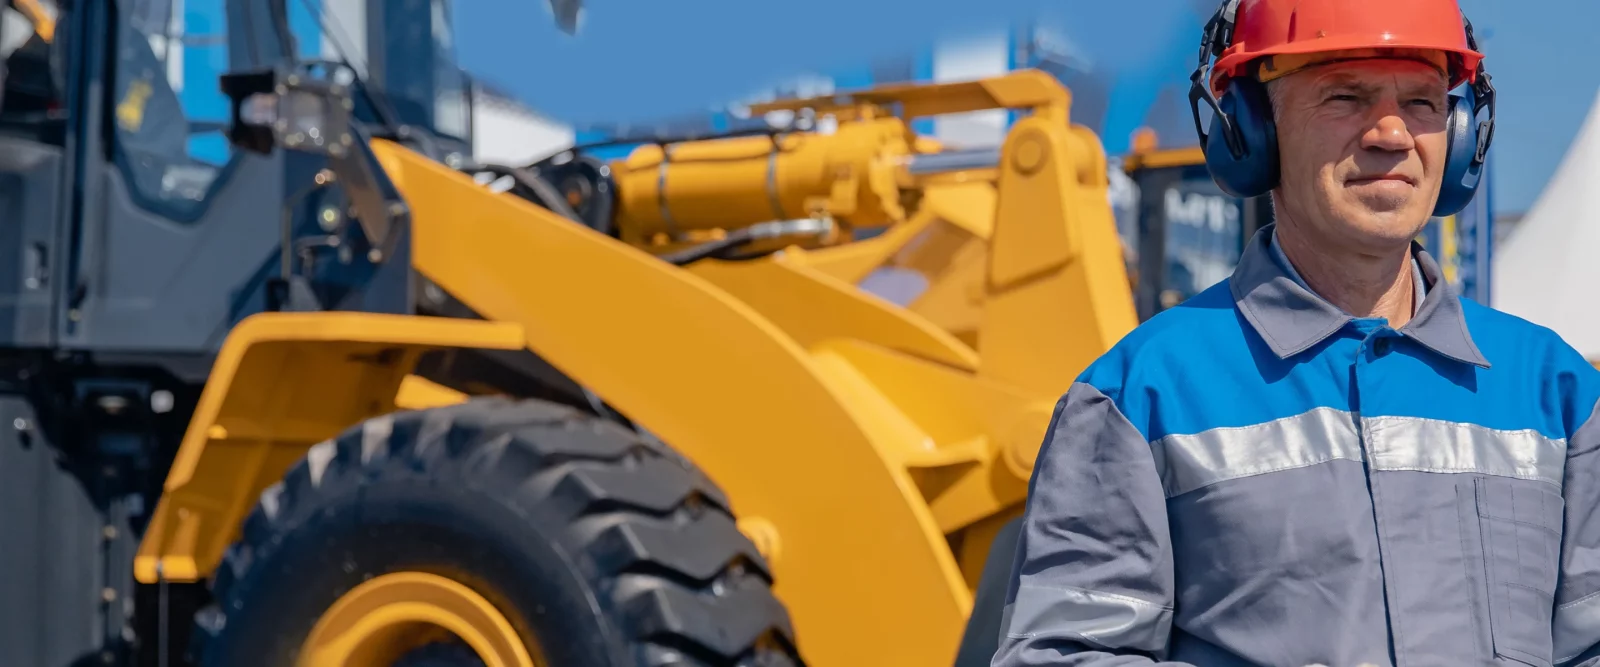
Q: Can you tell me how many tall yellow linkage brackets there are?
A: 1